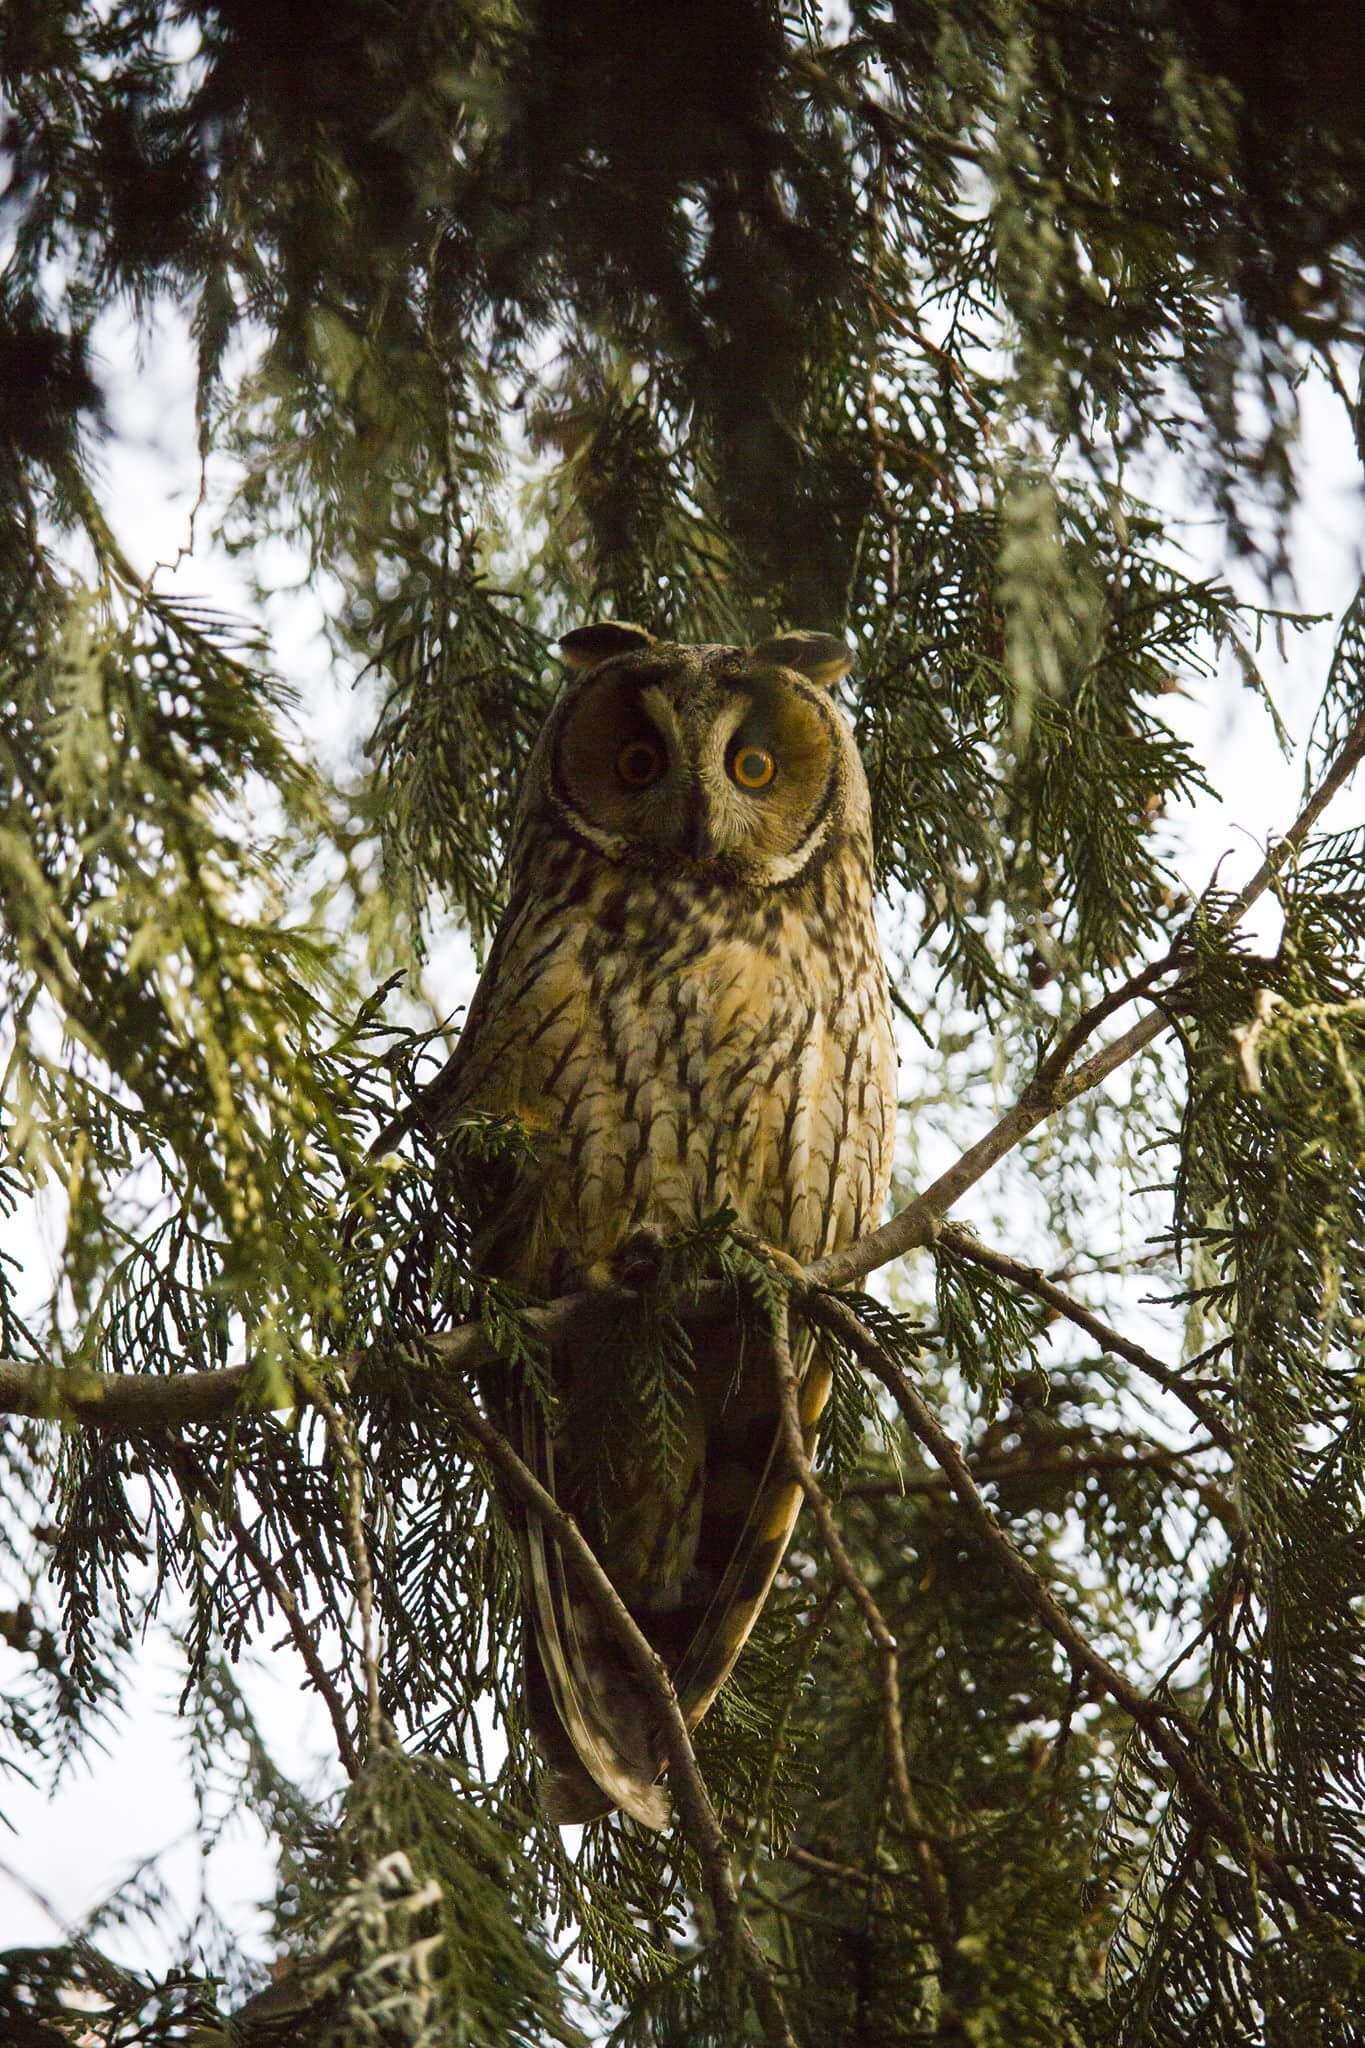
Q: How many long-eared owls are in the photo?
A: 1